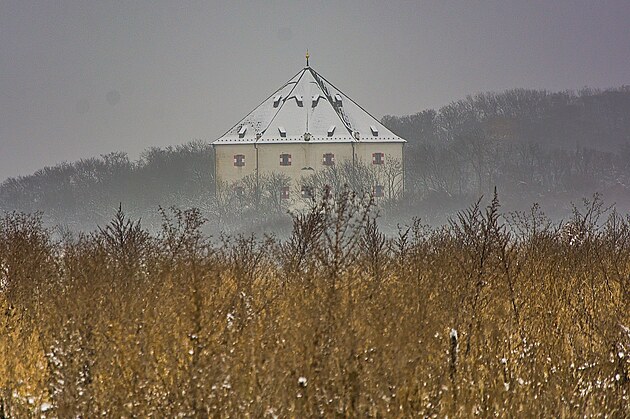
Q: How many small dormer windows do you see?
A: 8